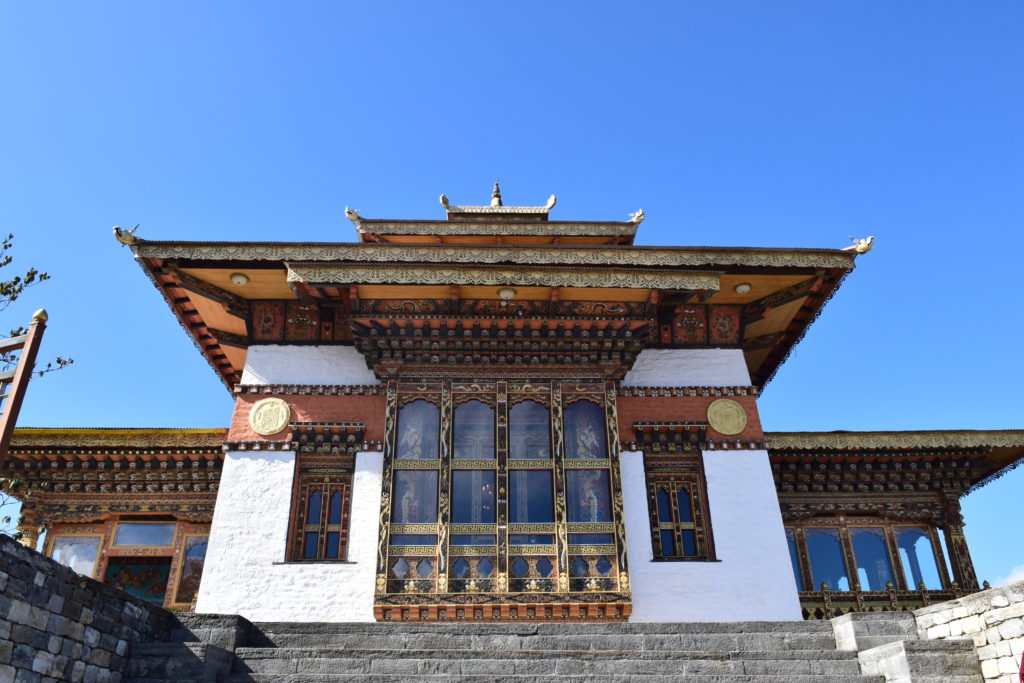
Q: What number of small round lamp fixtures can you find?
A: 3